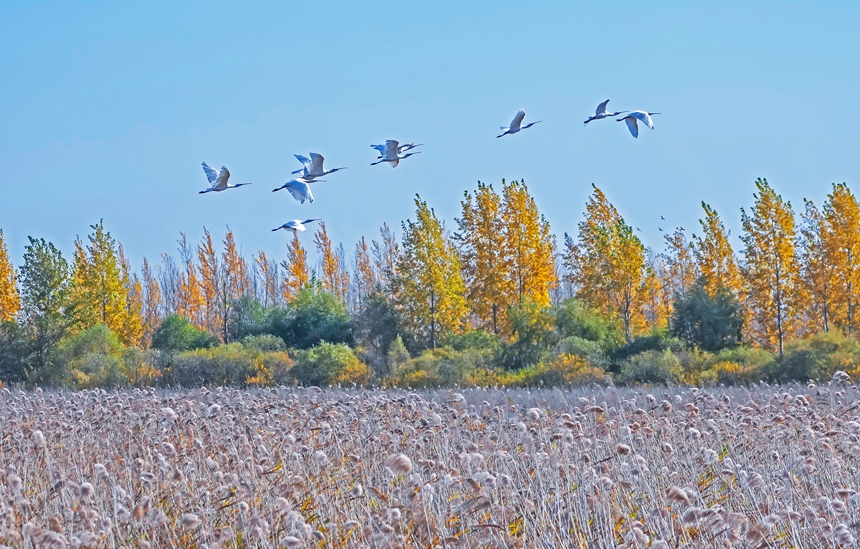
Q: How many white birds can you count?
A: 9